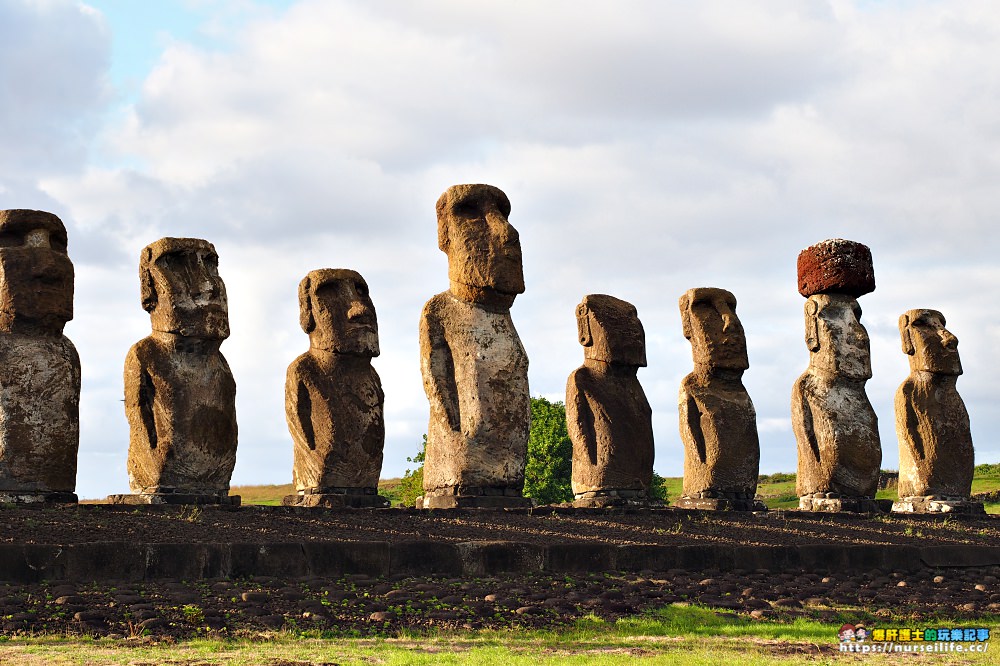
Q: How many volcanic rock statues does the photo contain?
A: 8